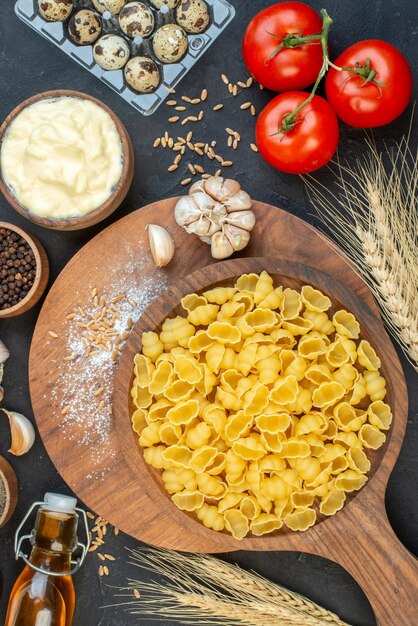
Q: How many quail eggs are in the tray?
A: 9